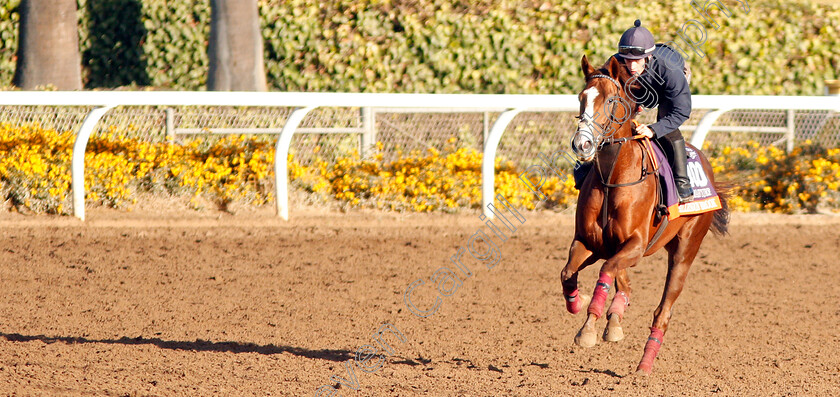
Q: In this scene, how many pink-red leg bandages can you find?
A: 4